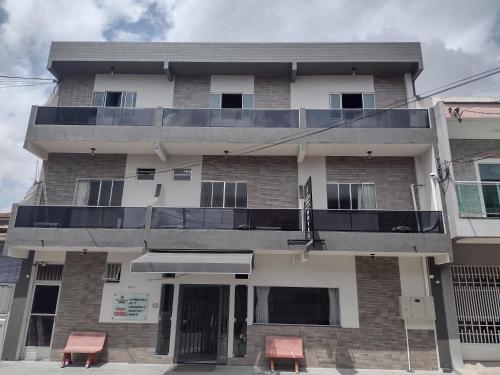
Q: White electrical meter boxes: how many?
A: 1